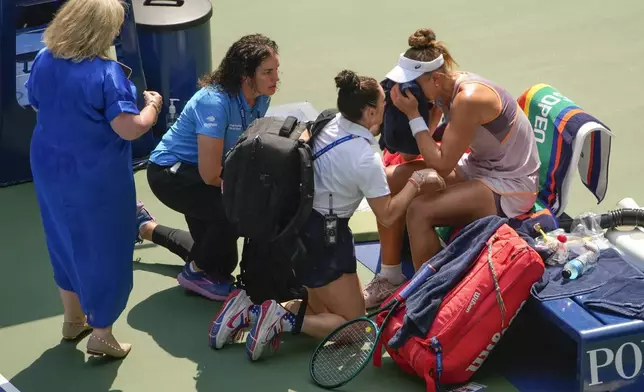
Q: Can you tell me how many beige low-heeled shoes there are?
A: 2